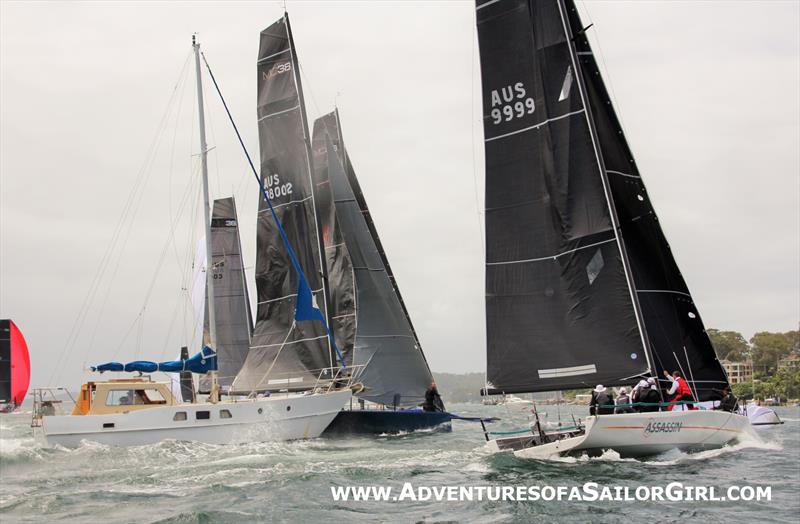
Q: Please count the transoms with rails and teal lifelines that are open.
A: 1